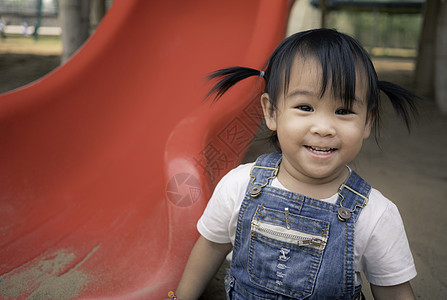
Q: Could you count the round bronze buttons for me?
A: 2